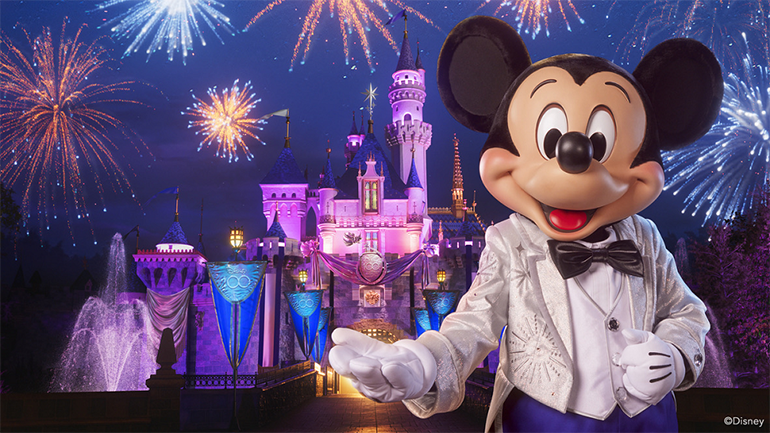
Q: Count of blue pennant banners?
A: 5